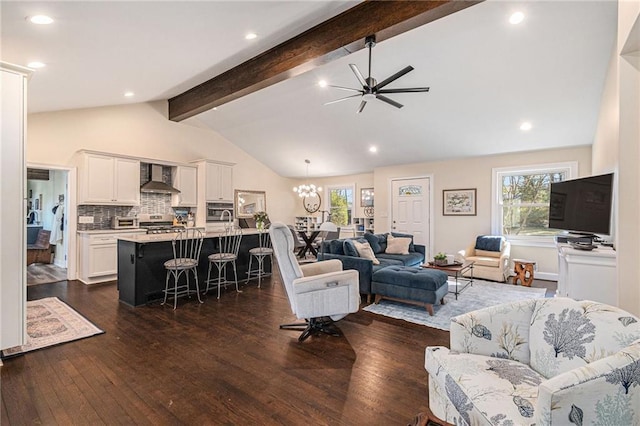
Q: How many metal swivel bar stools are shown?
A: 3